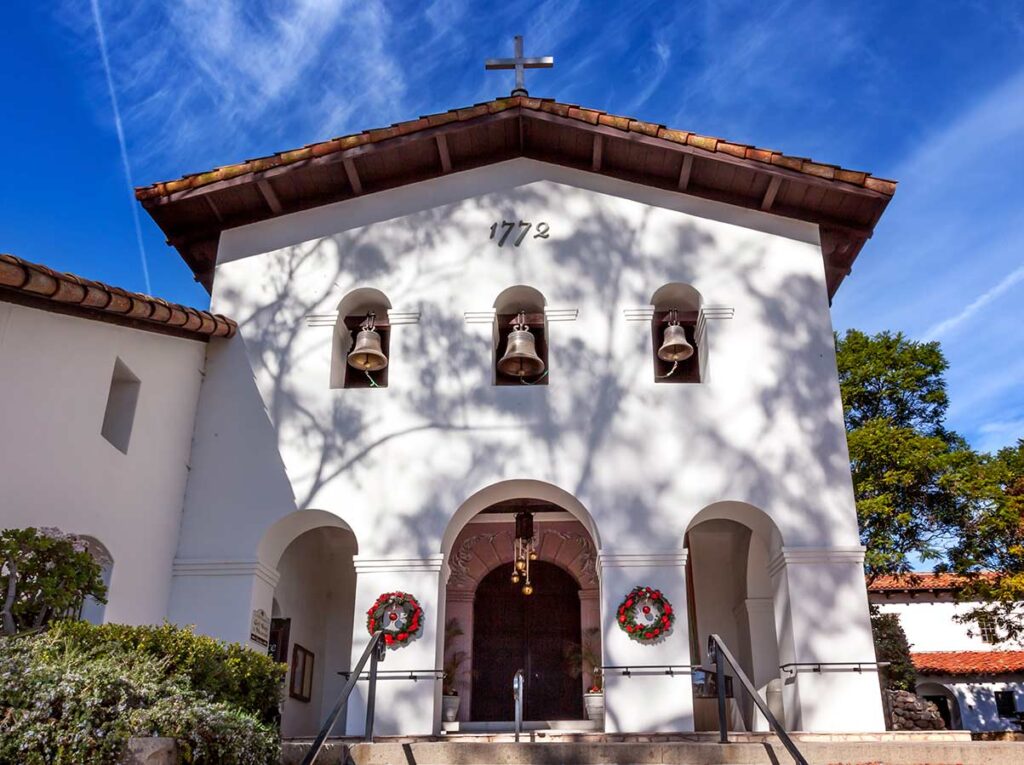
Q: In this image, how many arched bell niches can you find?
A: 3